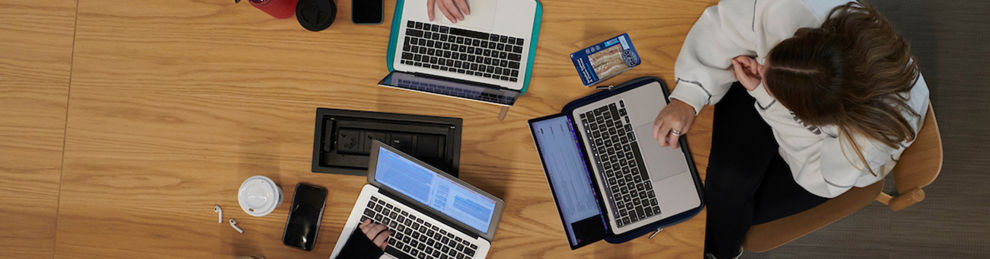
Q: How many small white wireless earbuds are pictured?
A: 2